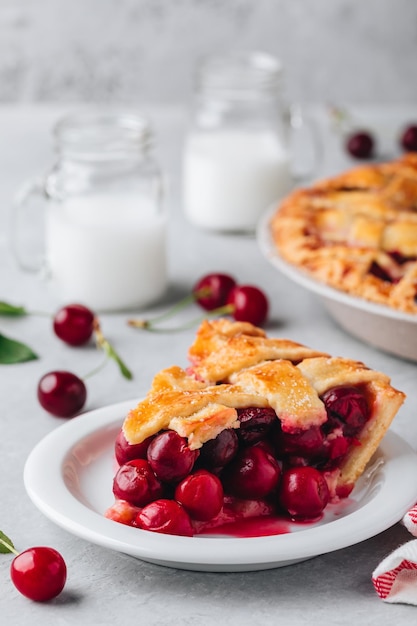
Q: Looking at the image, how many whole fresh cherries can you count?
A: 7